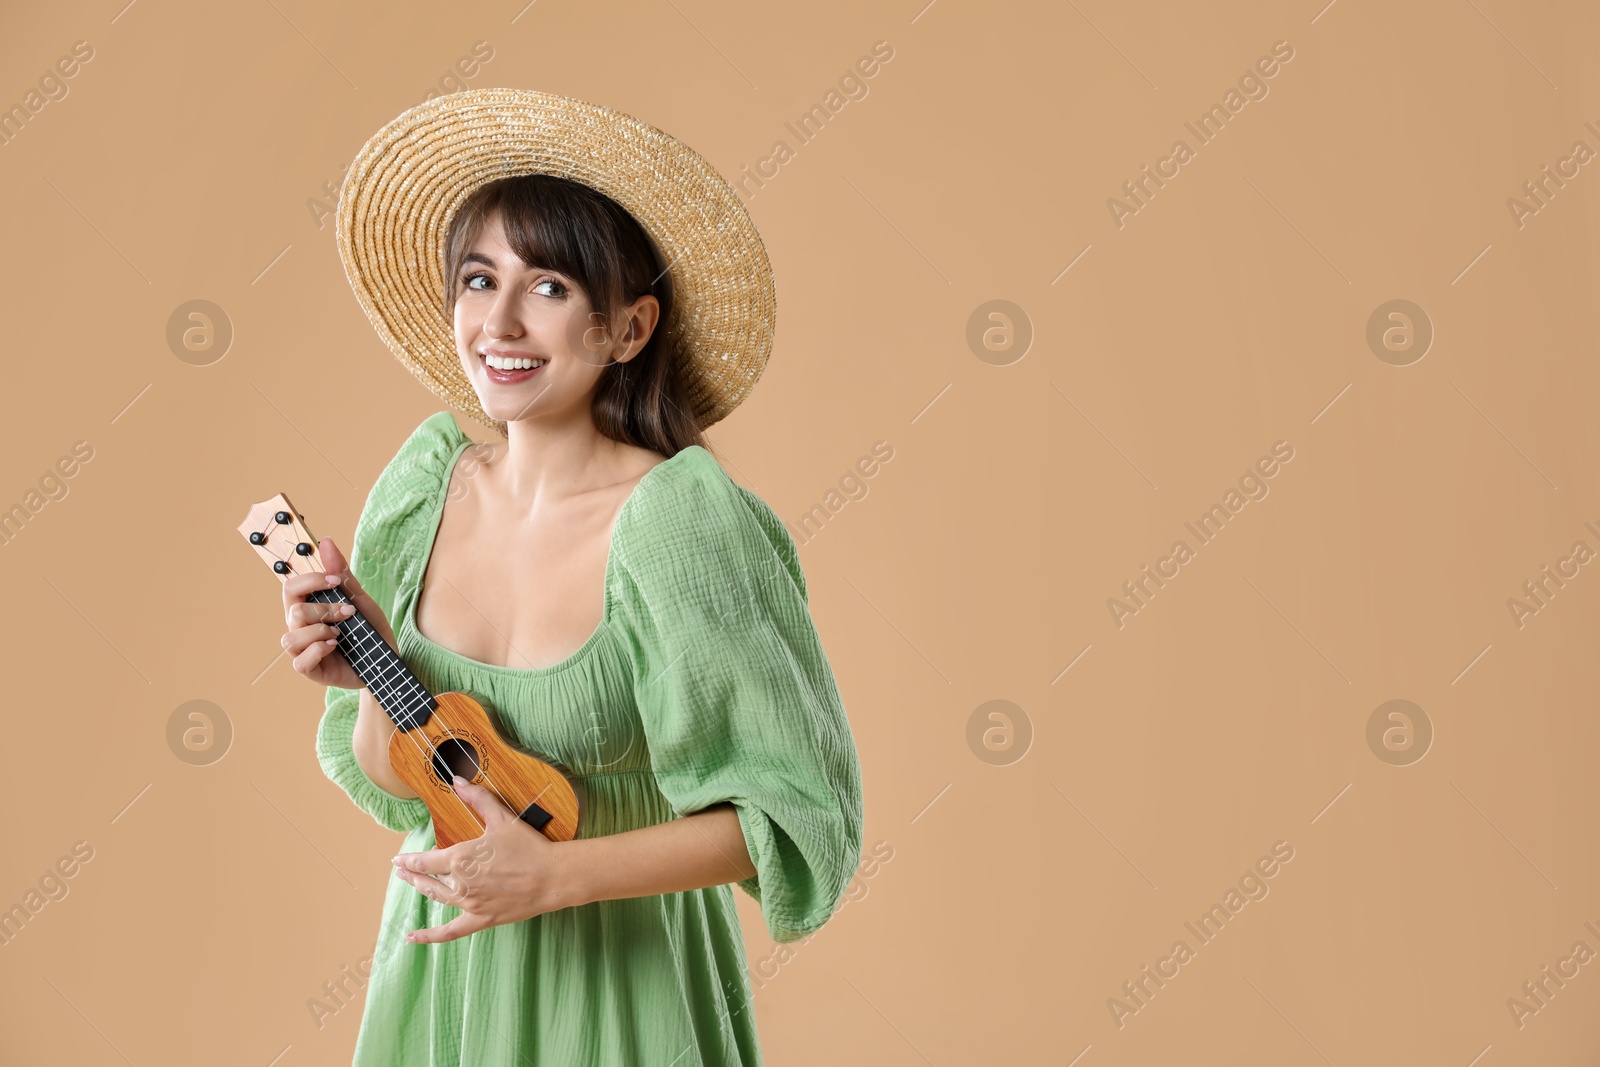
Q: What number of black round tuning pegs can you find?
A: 4